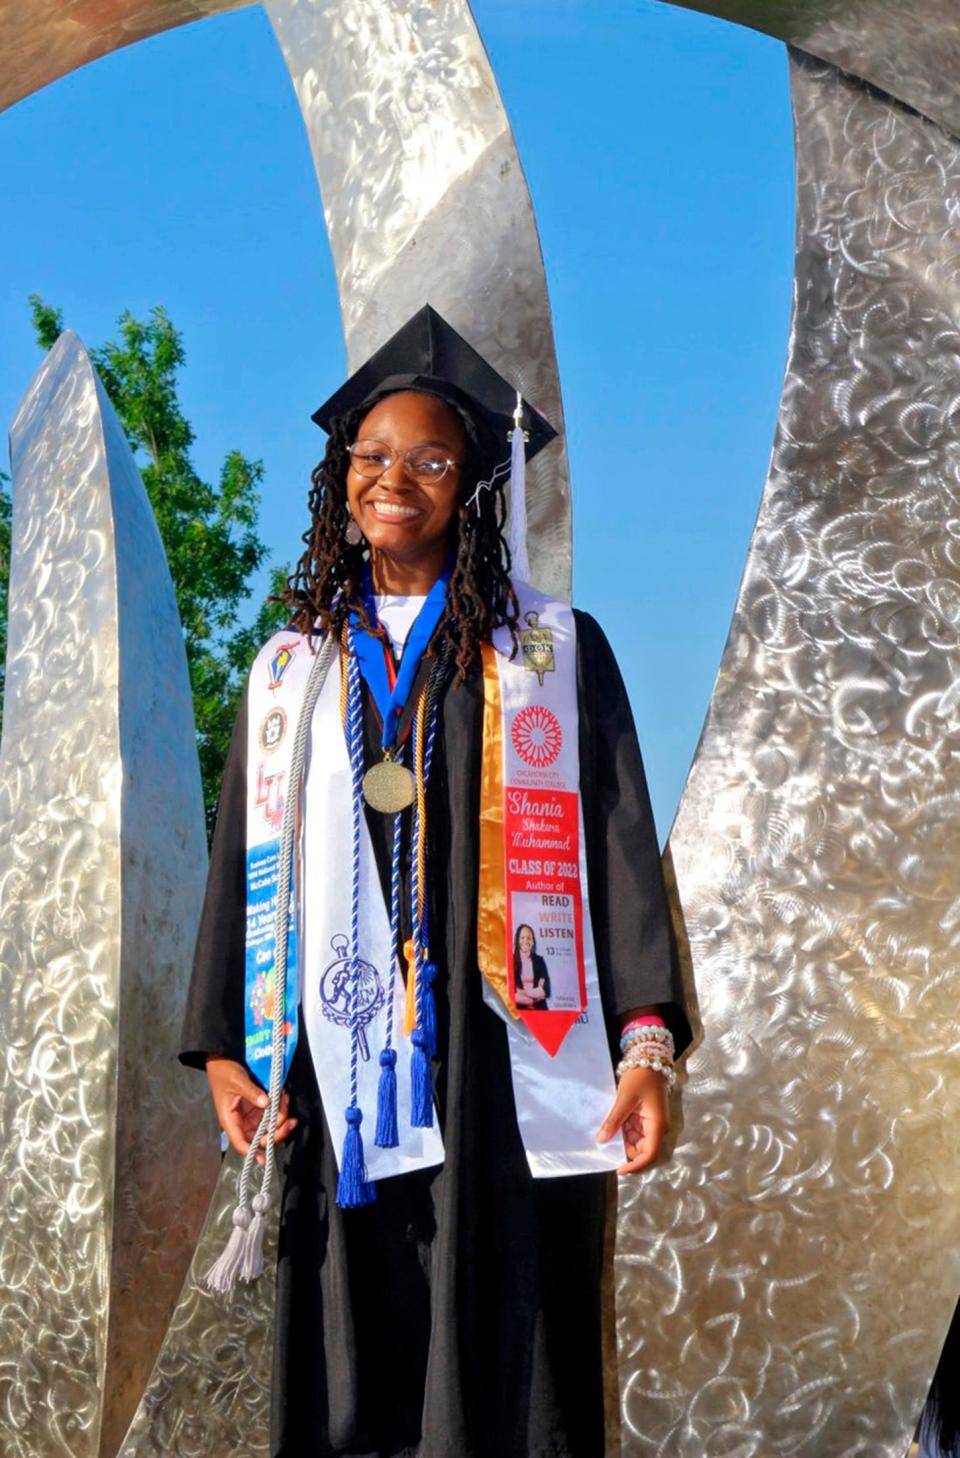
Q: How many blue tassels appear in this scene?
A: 4